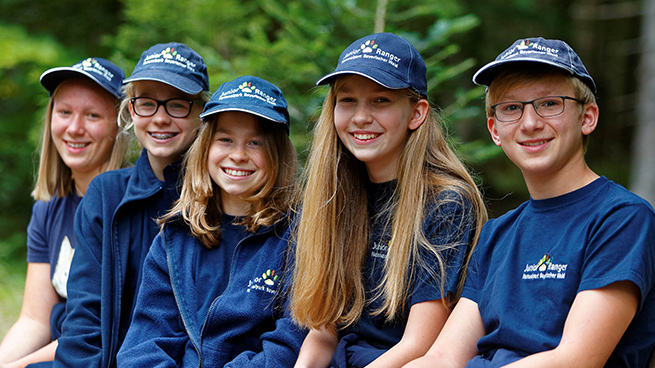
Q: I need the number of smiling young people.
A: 5